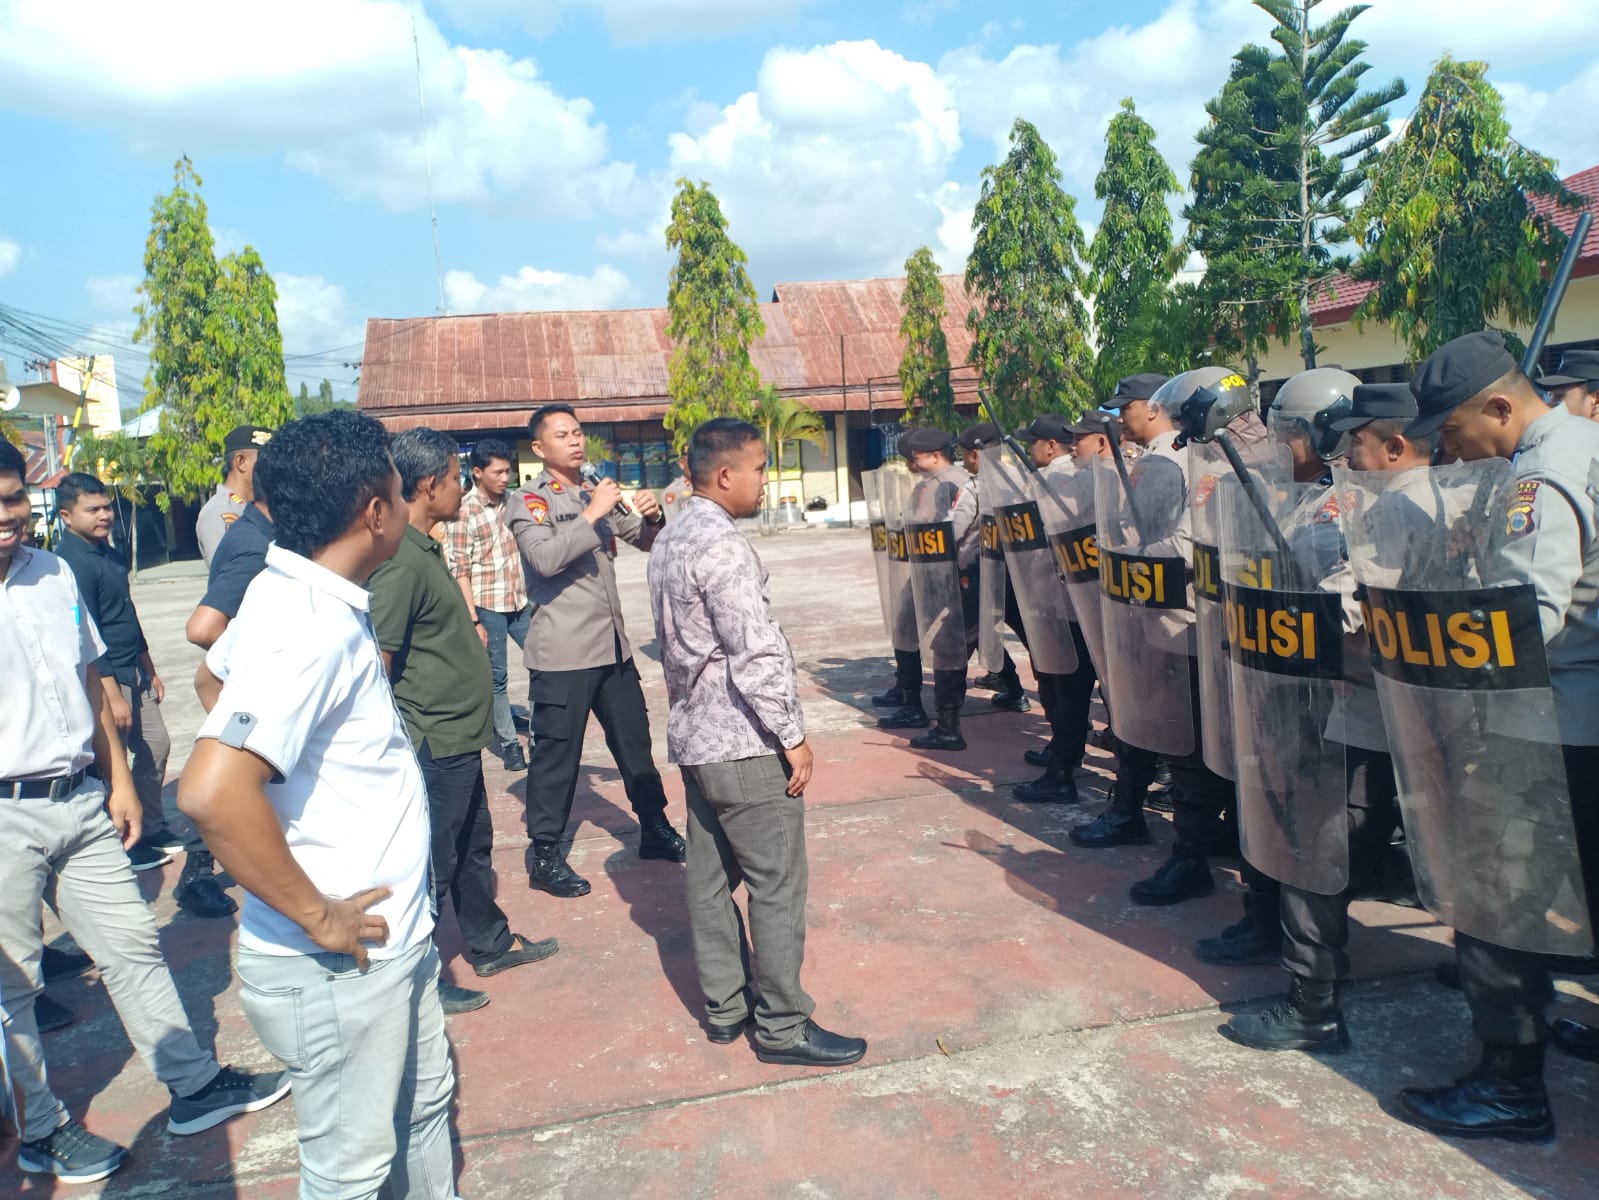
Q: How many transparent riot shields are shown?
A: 10